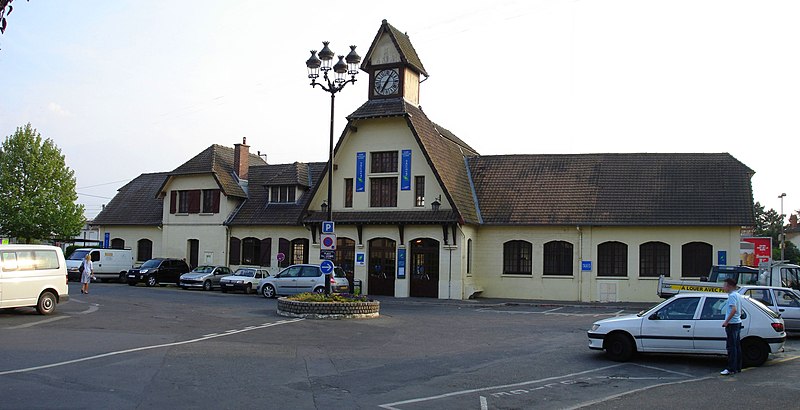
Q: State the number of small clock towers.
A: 1